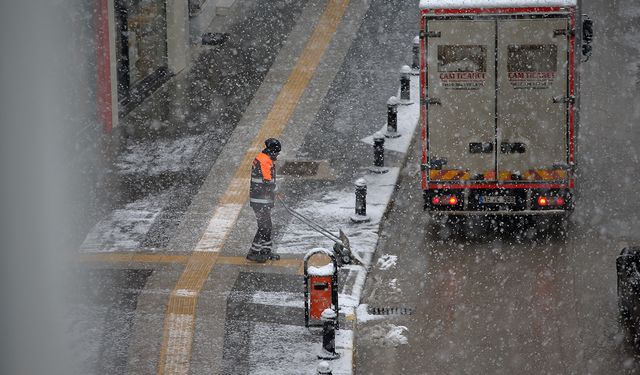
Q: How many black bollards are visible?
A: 7